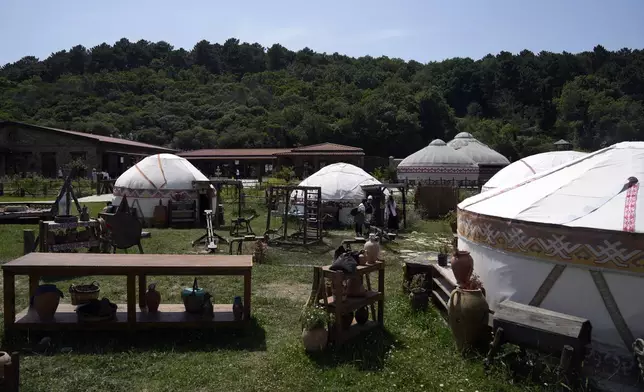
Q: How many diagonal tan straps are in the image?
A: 2